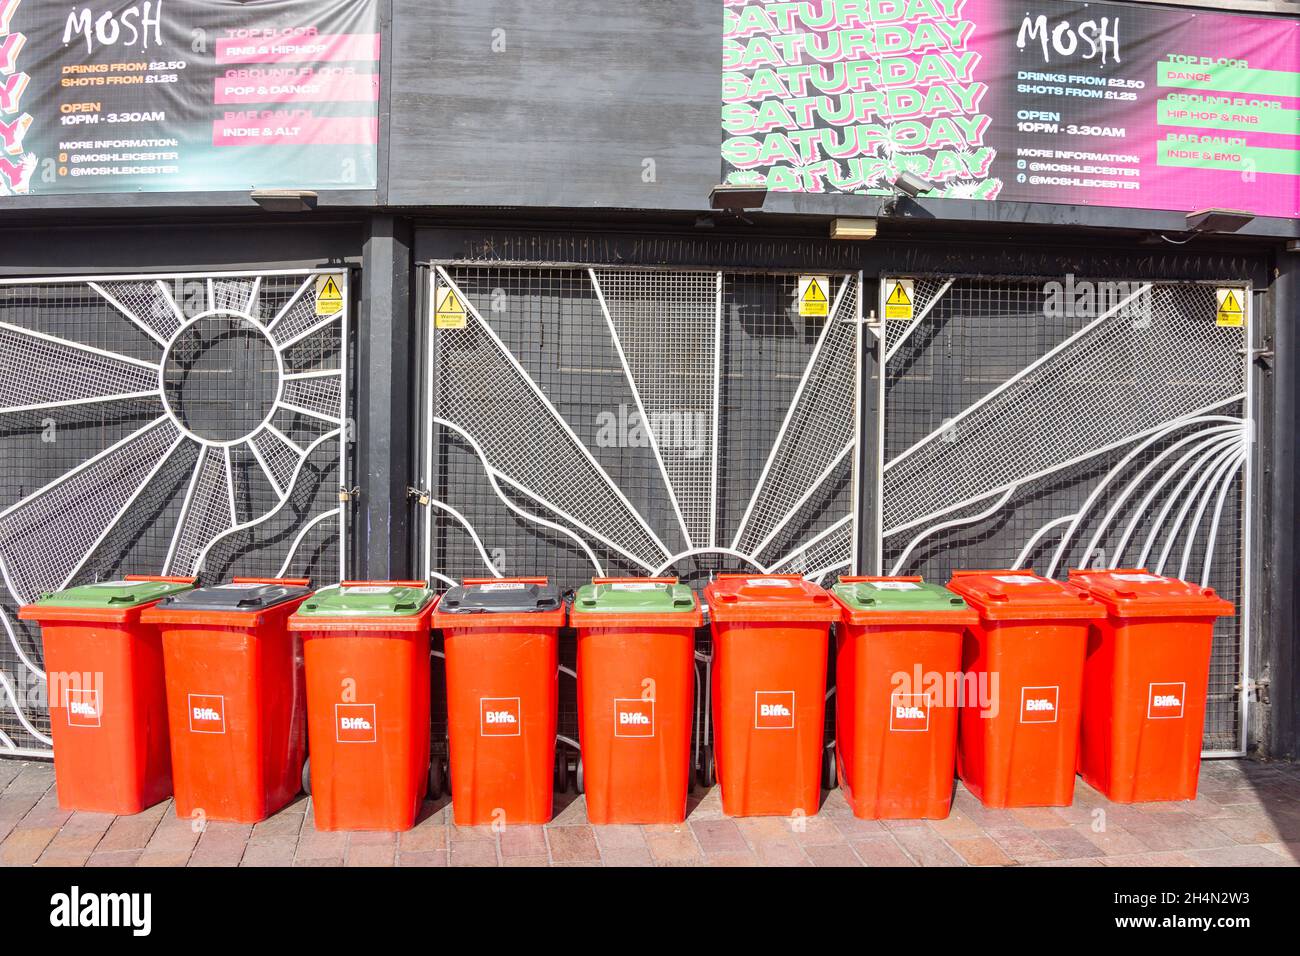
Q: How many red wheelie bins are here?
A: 9